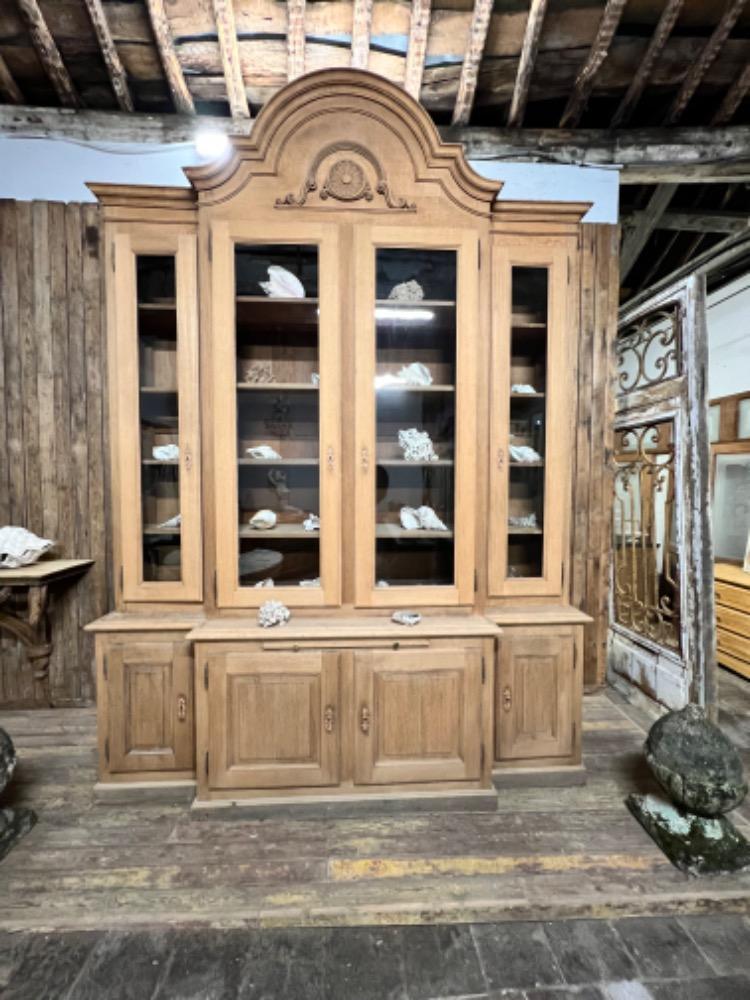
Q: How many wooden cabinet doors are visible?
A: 8